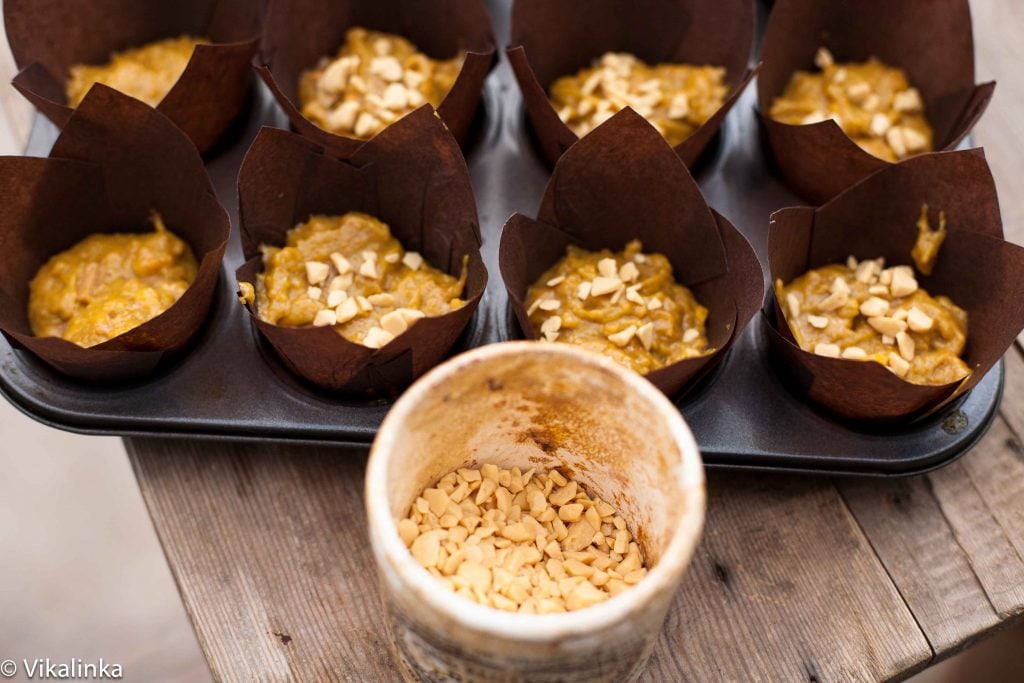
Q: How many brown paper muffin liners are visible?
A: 8